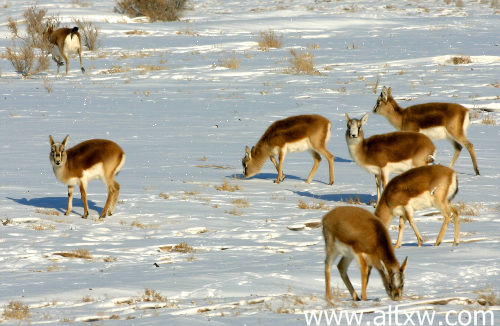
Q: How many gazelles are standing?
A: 7